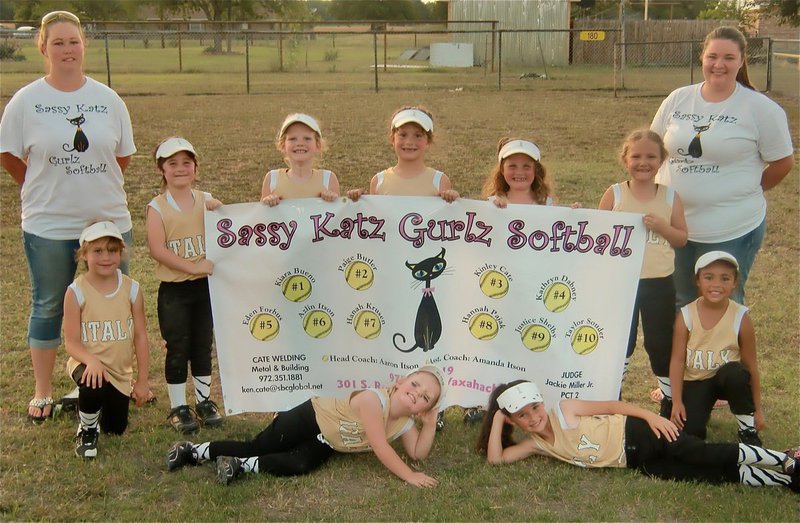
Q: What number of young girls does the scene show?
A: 9